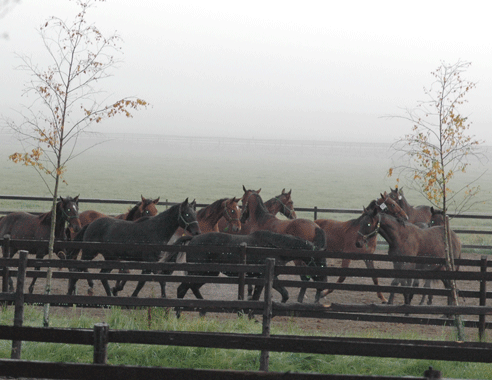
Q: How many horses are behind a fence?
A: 11